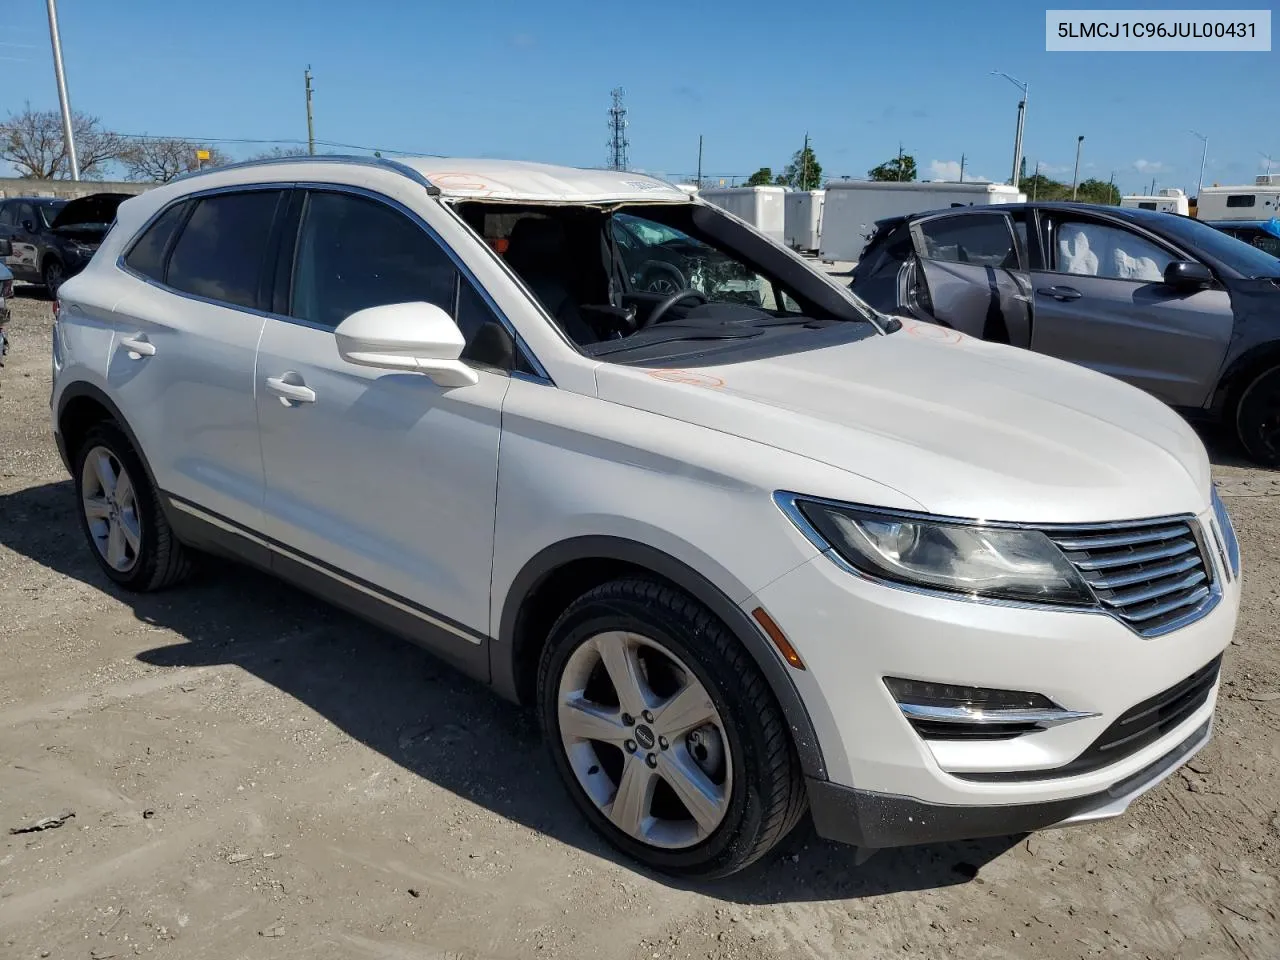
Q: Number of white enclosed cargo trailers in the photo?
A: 3